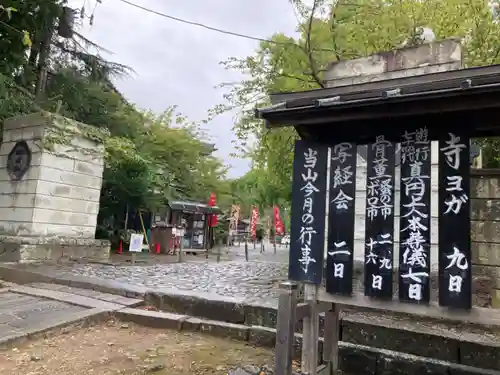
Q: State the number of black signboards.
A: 5